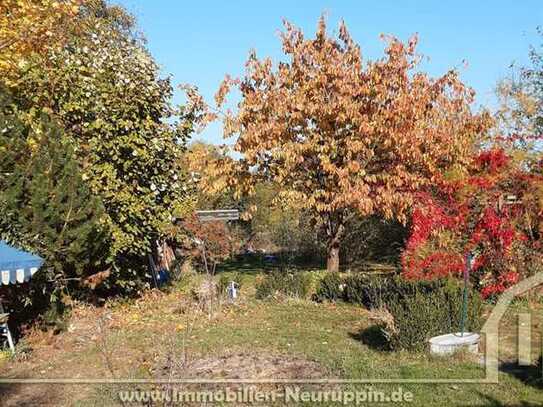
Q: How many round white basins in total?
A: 1